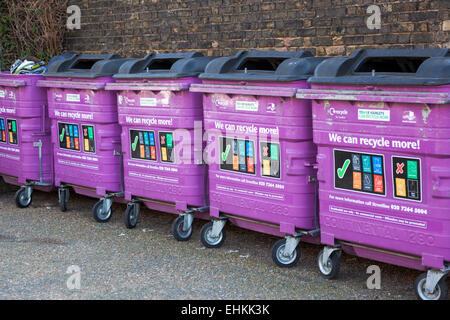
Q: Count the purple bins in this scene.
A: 5